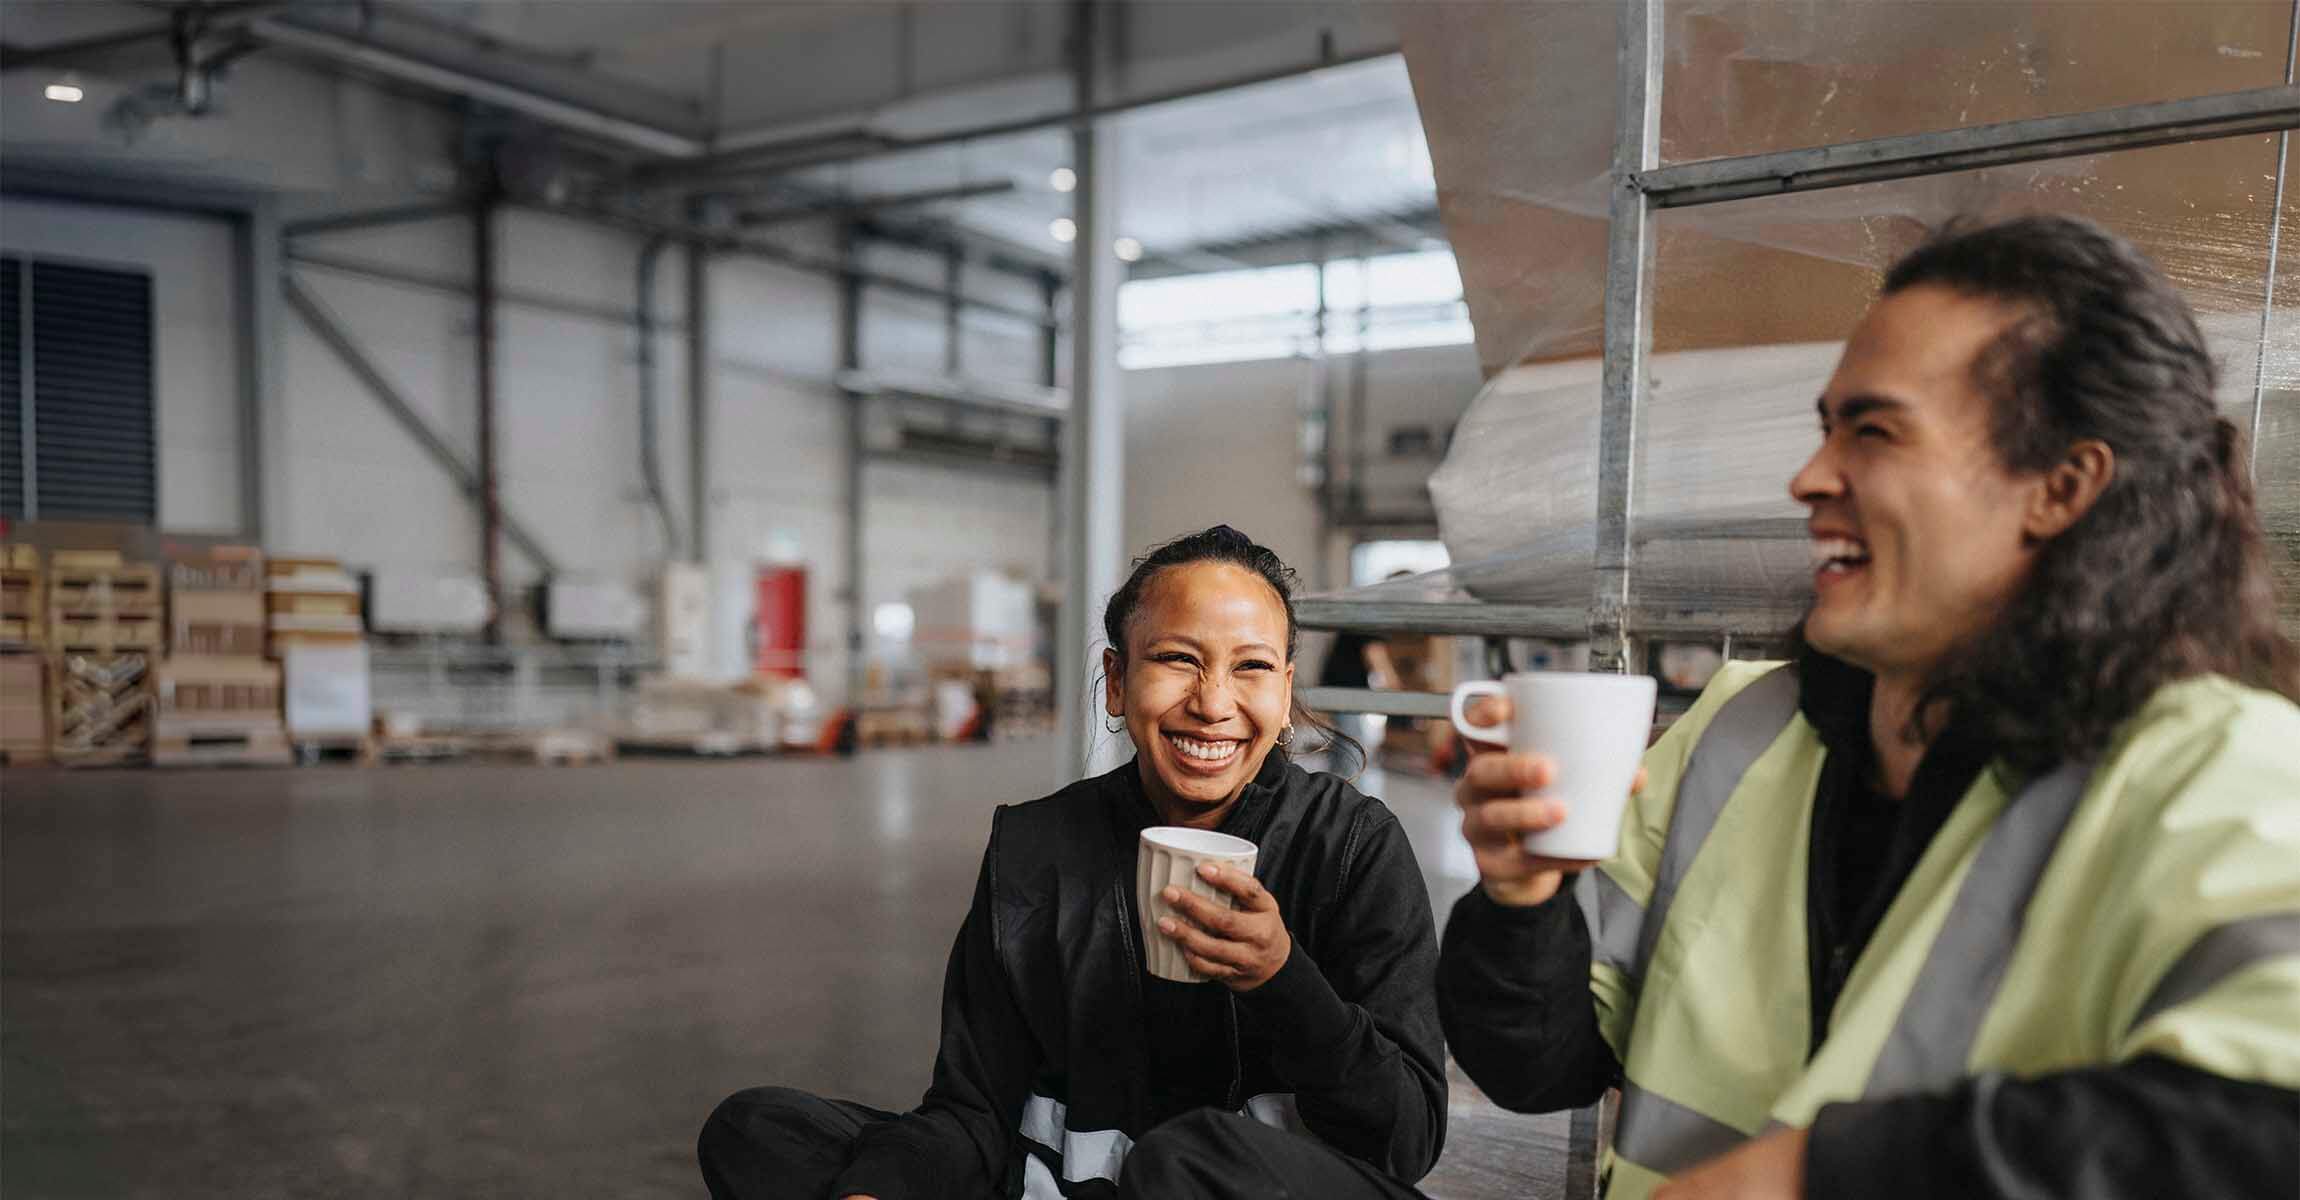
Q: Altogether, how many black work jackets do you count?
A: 2